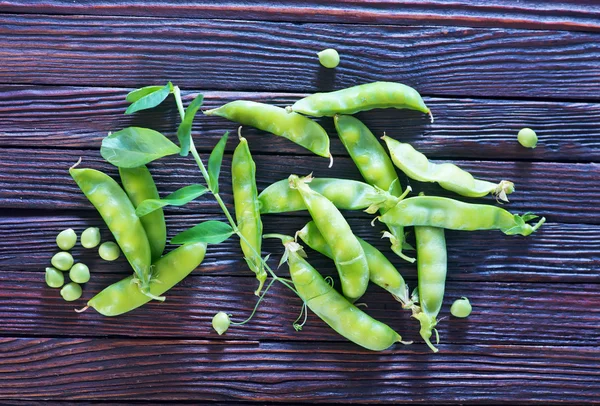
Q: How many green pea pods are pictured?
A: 14